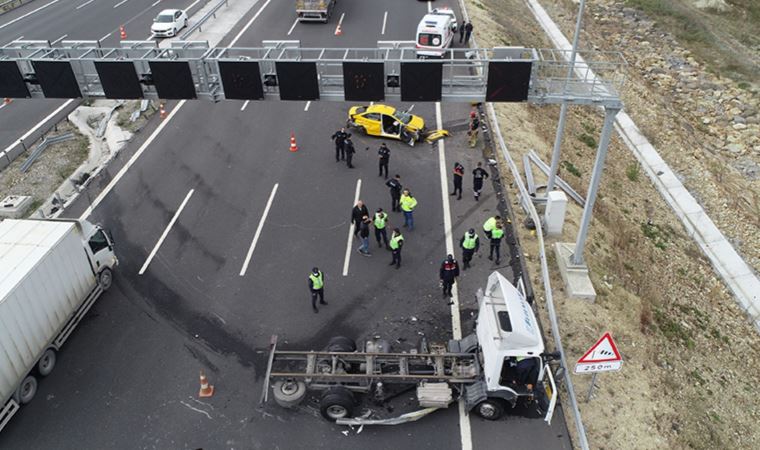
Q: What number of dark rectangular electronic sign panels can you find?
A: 9